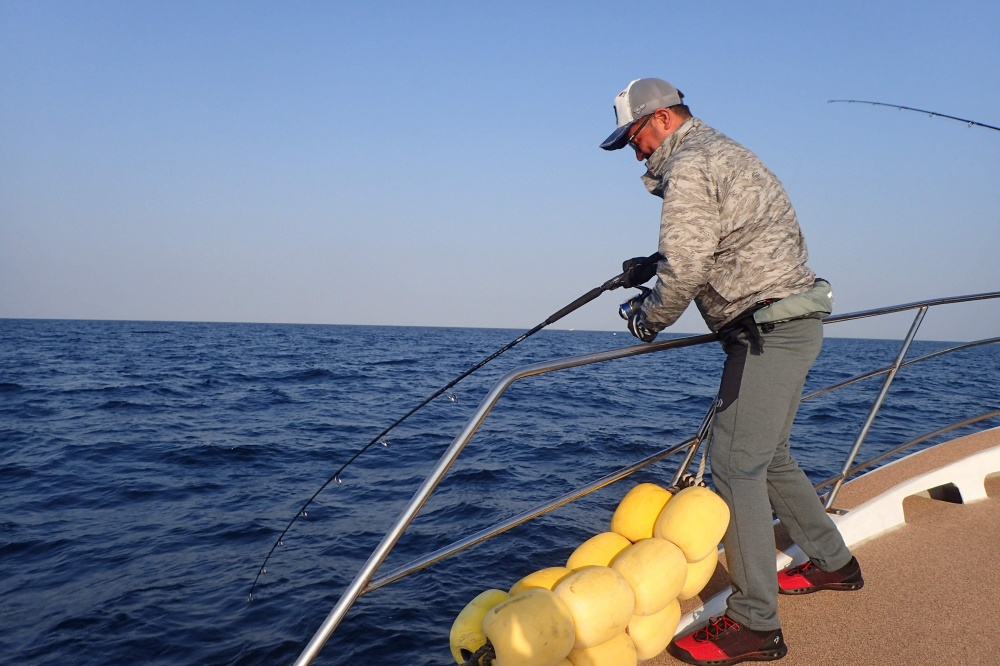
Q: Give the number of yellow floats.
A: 12